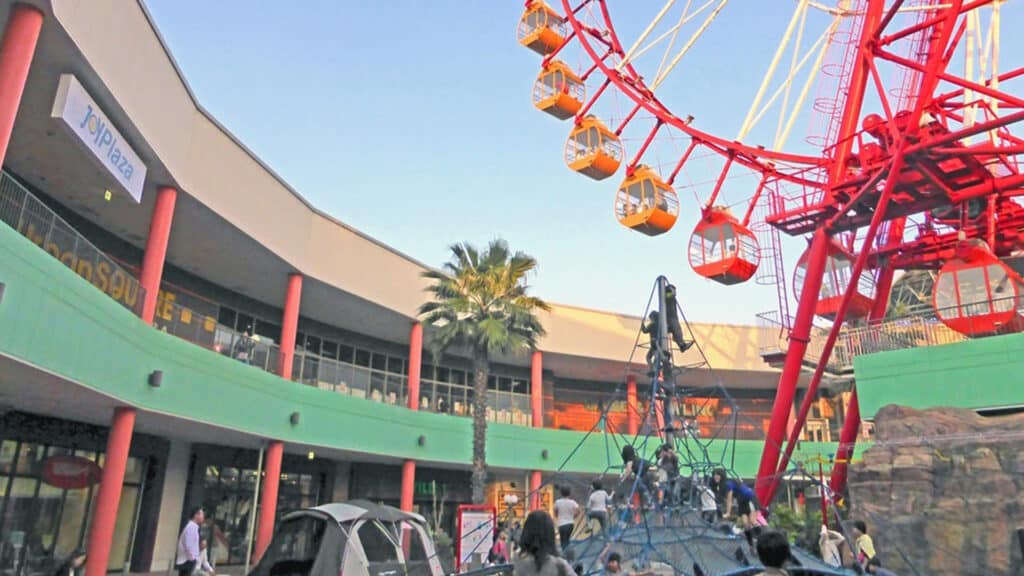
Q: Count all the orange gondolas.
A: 4